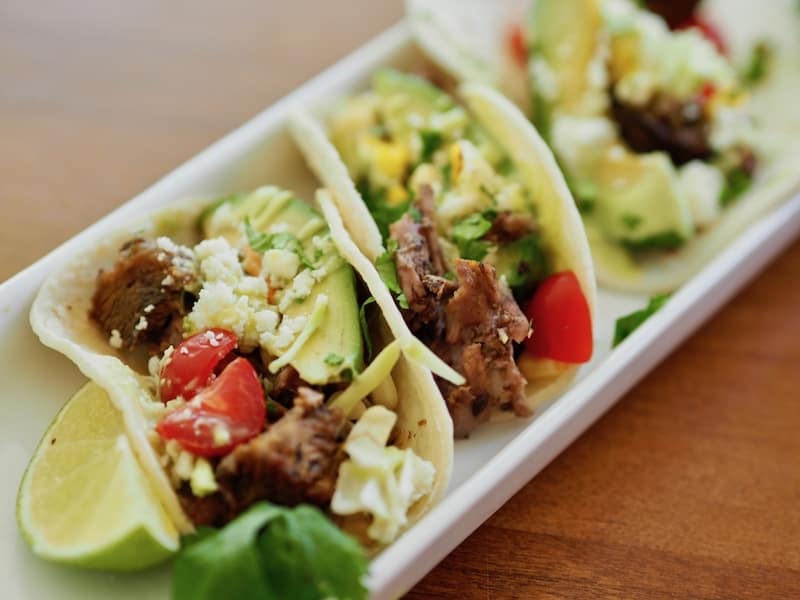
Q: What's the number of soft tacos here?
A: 3